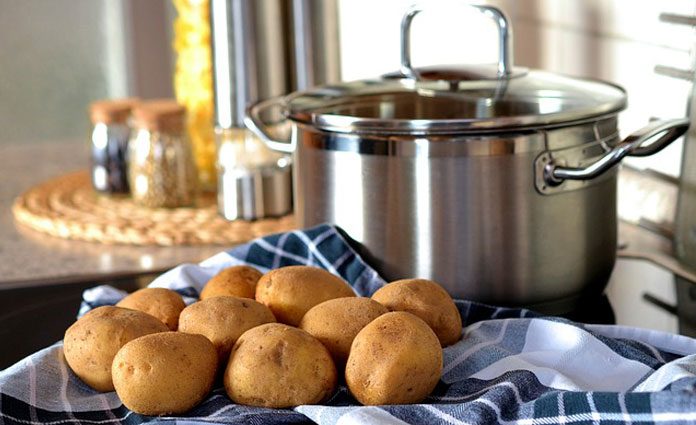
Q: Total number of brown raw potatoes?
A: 10